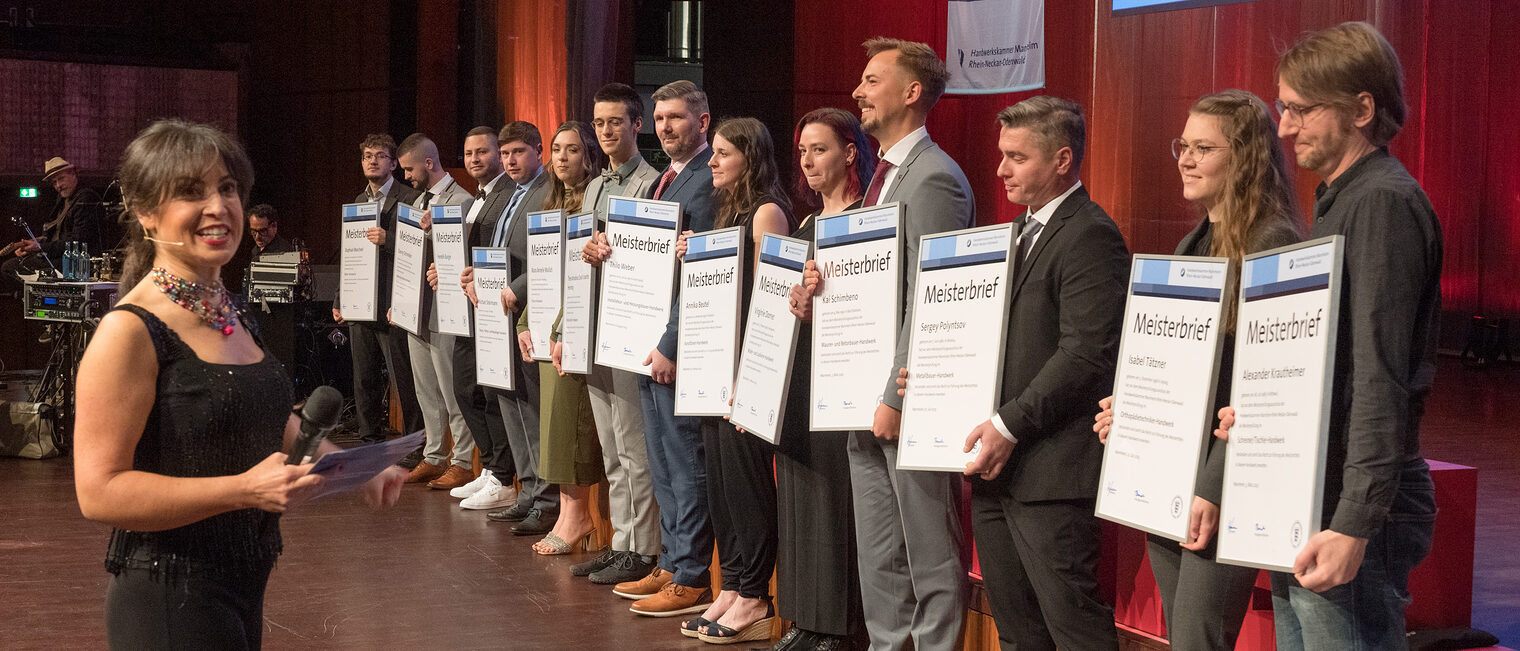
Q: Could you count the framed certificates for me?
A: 13